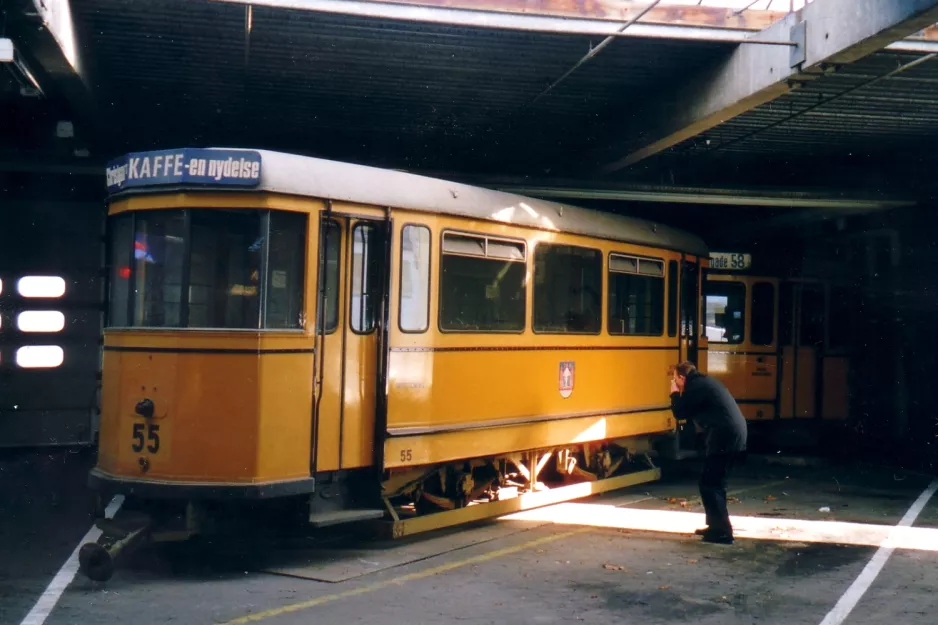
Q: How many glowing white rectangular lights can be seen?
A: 3